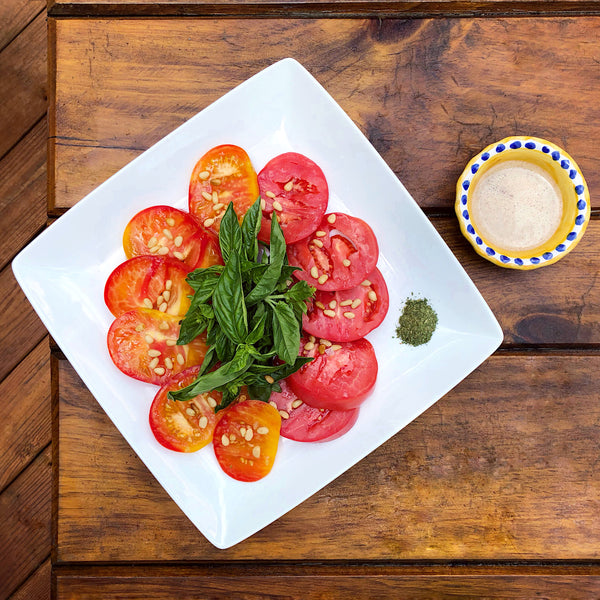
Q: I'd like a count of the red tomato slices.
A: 5